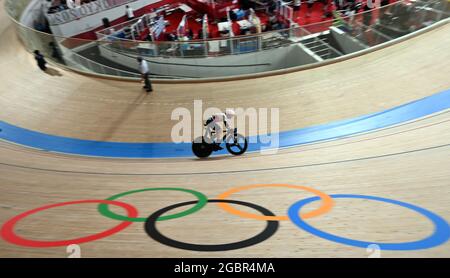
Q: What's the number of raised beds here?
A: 0